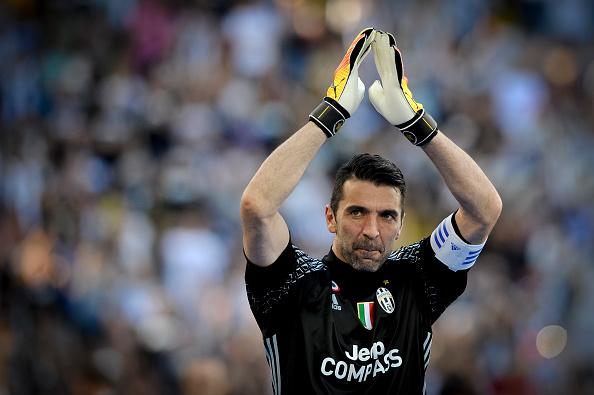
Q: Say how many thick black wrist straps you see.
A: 2